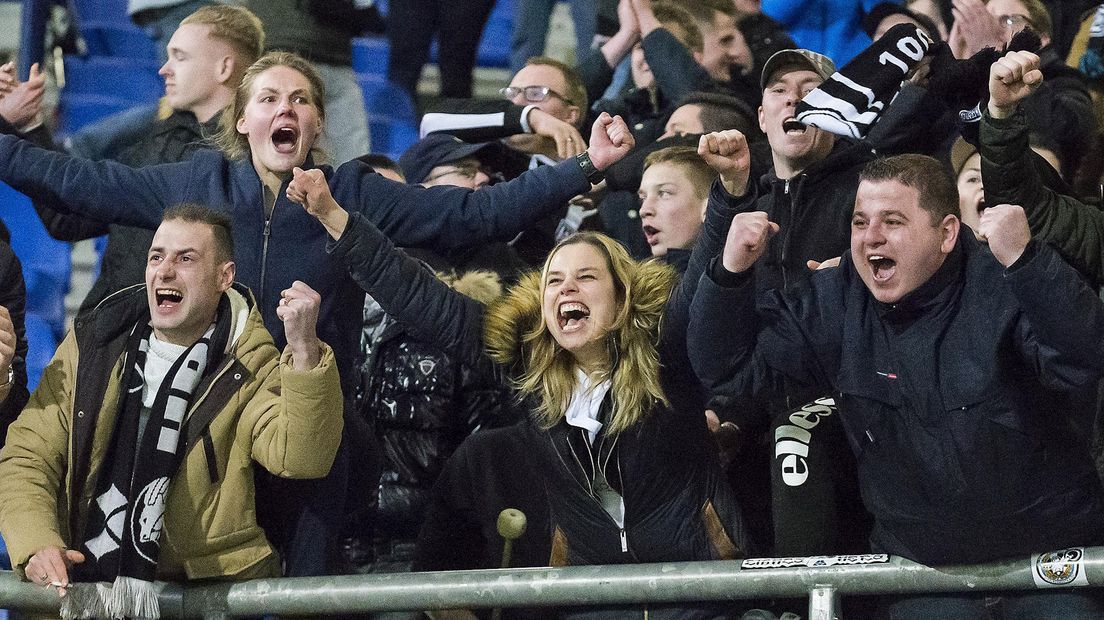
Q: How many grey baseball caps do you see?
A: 1